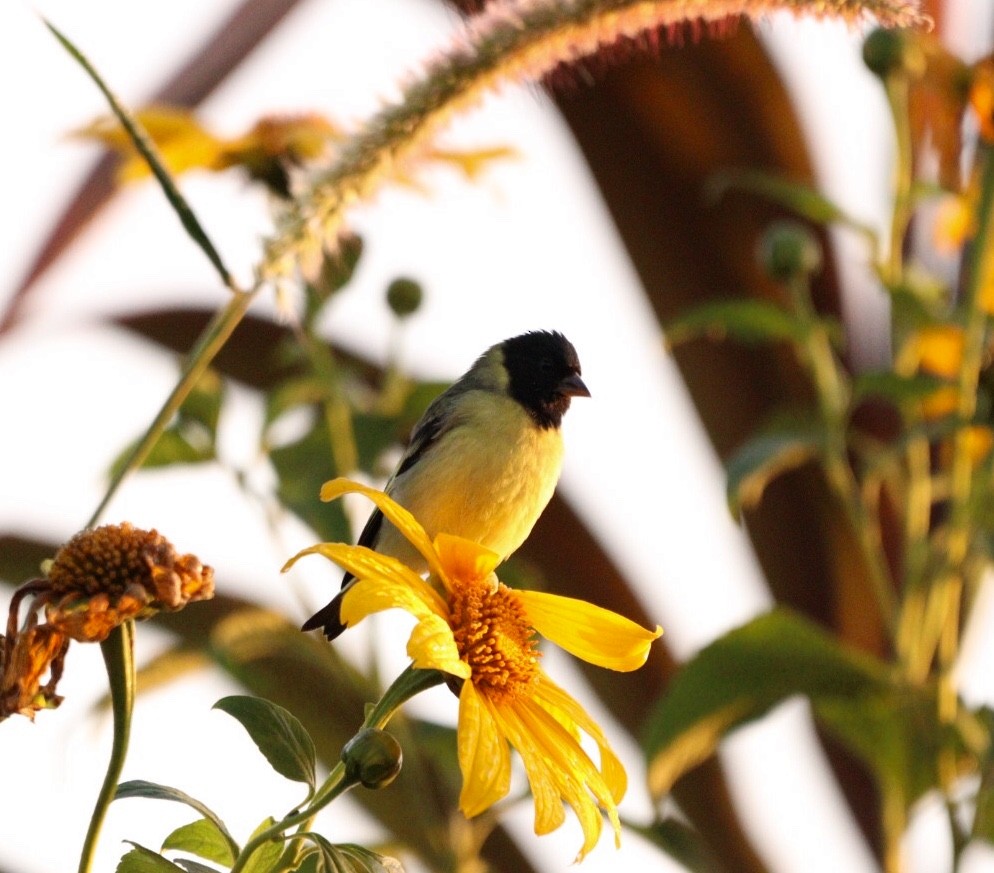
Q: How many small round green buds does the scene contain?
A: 4